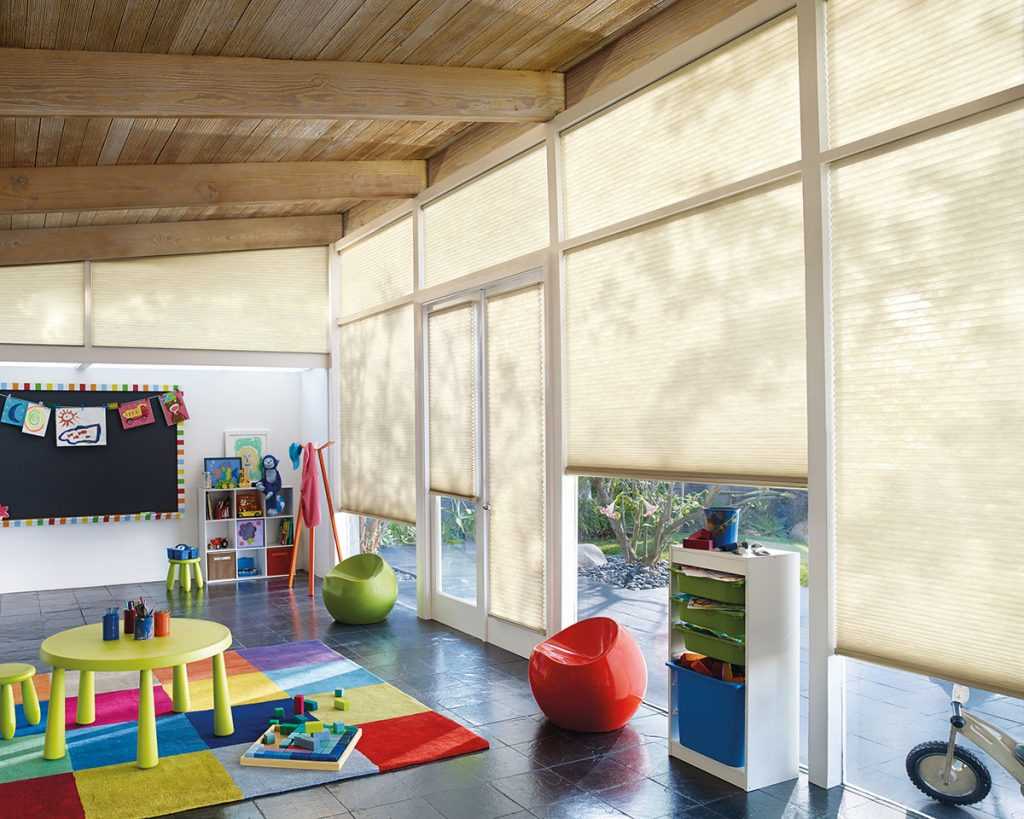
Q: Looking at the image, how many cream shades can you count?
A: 11